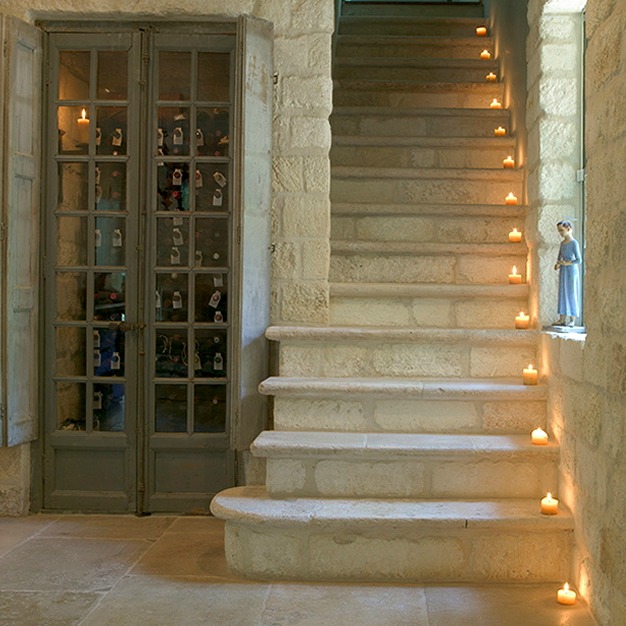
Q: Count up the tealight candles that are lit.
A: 14